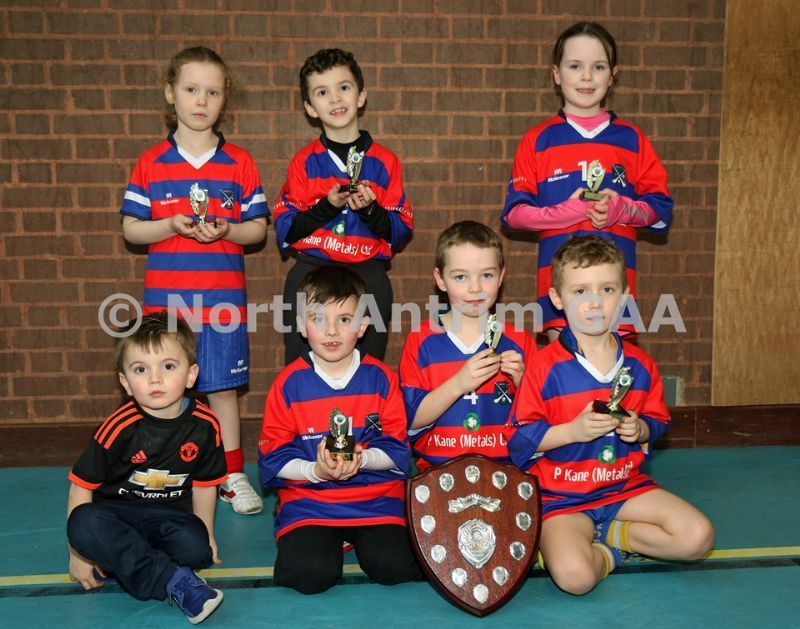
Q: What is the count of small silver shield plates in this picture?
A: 12